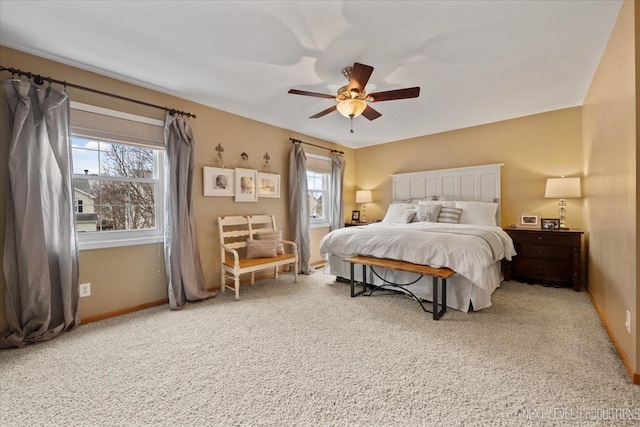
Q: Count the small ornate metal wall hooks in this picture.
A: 3